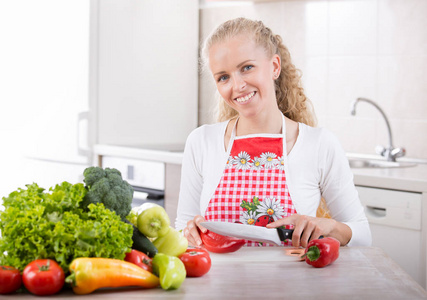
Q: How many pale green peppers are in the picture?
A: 3